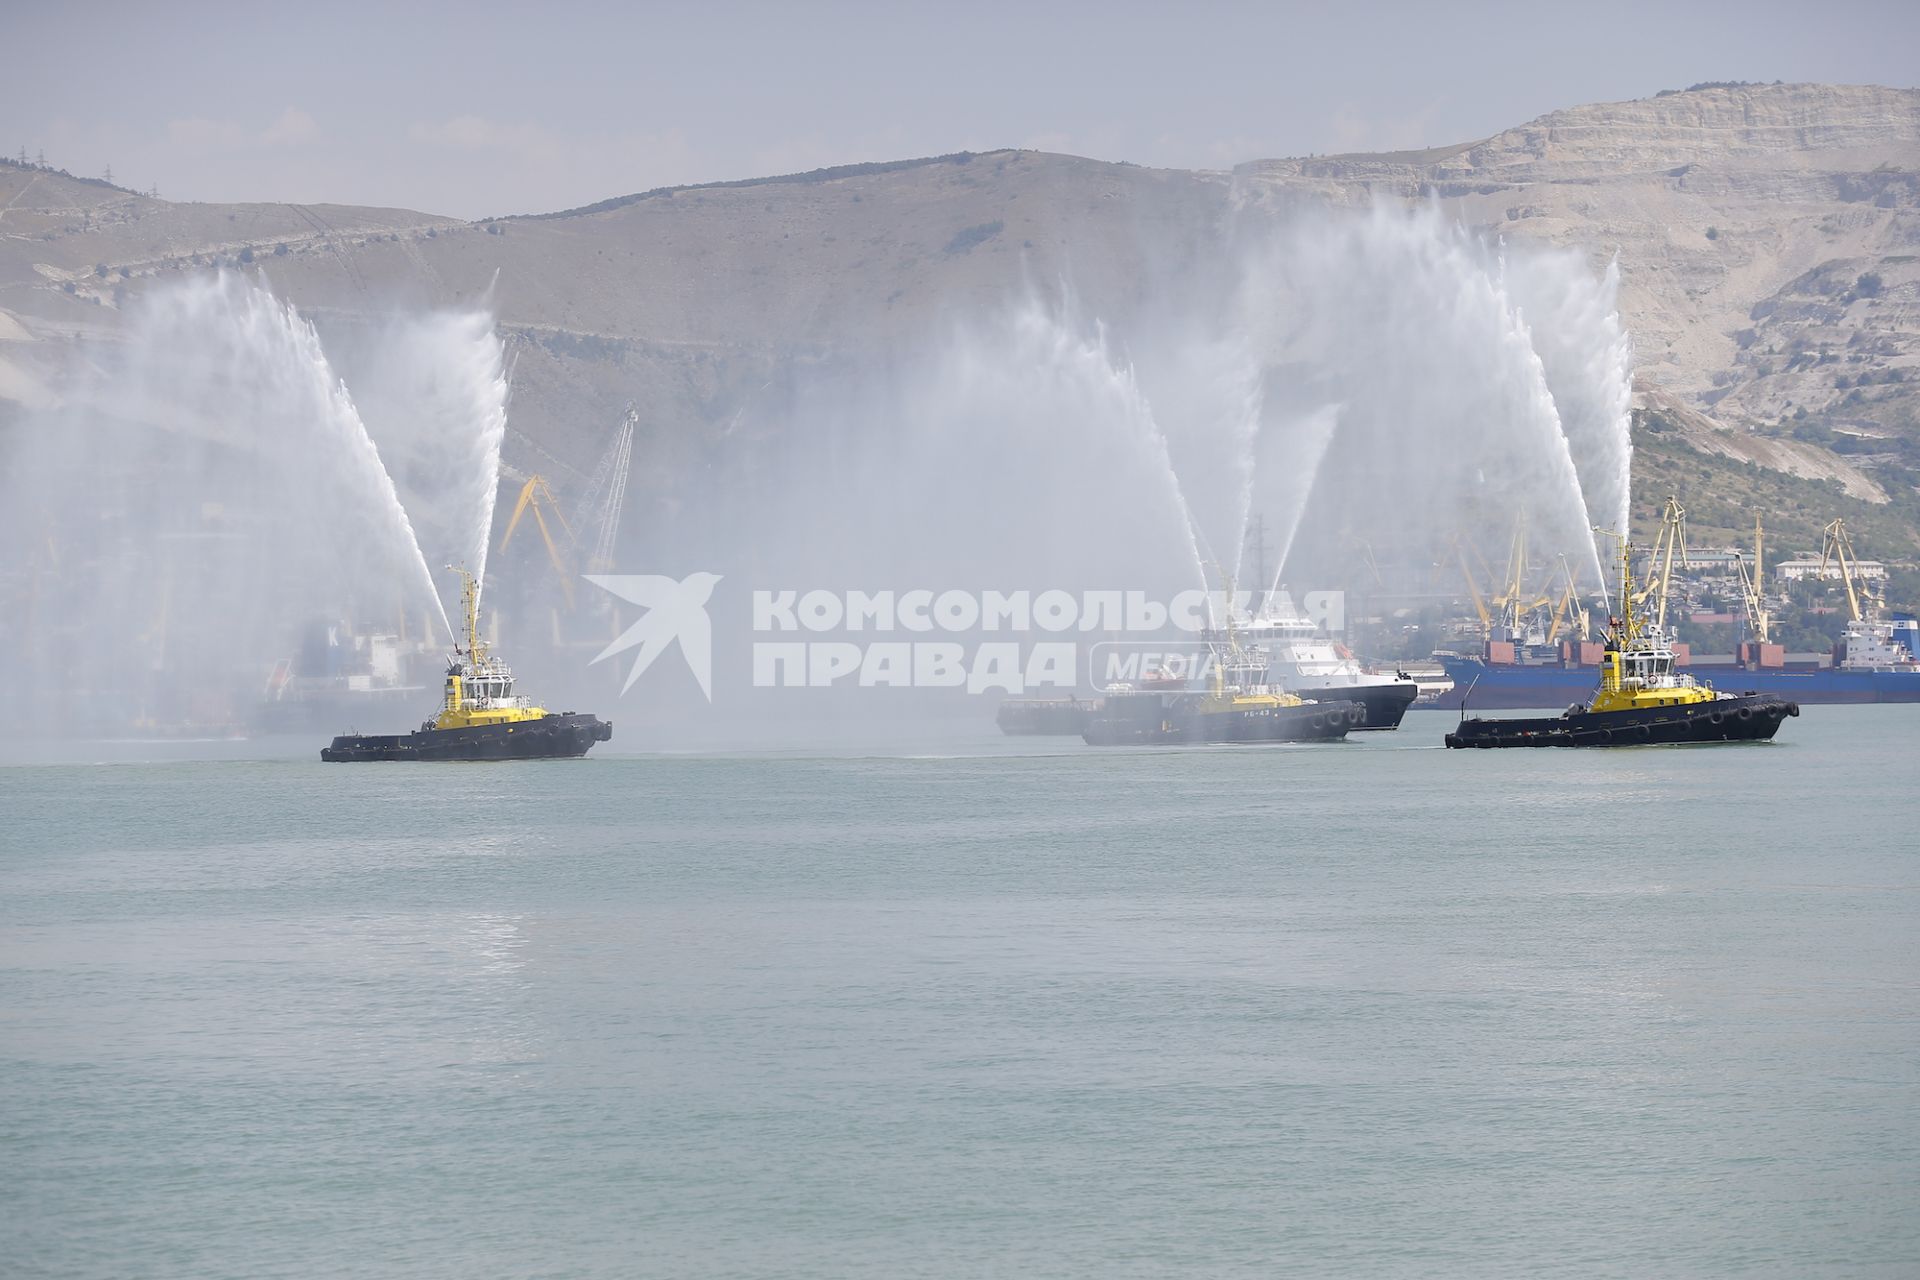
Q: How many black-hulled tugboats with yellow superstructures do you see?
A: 3